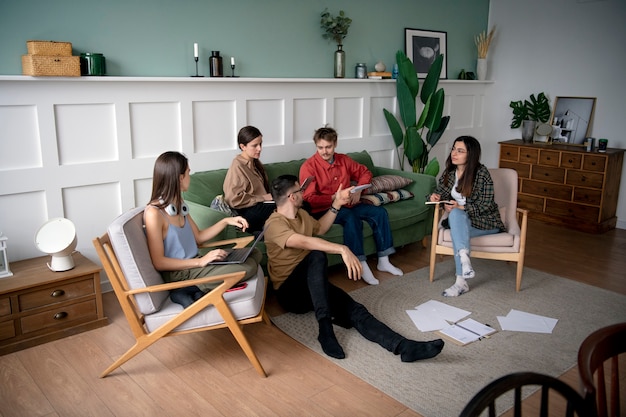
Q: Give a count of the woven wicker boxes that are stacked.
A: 2